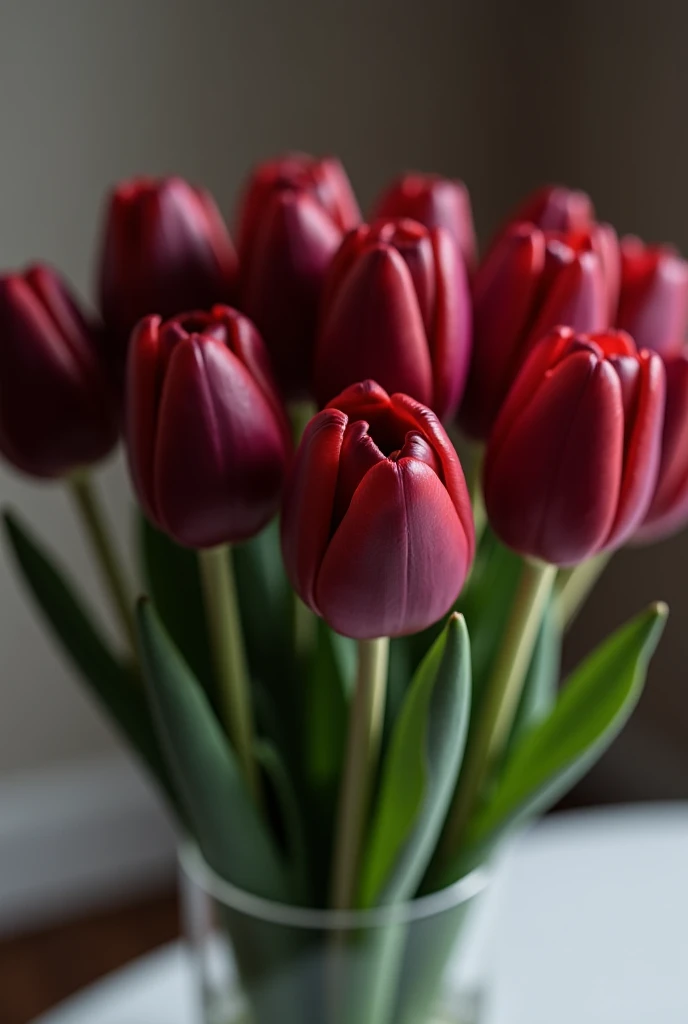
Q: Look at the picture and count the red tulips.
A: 12